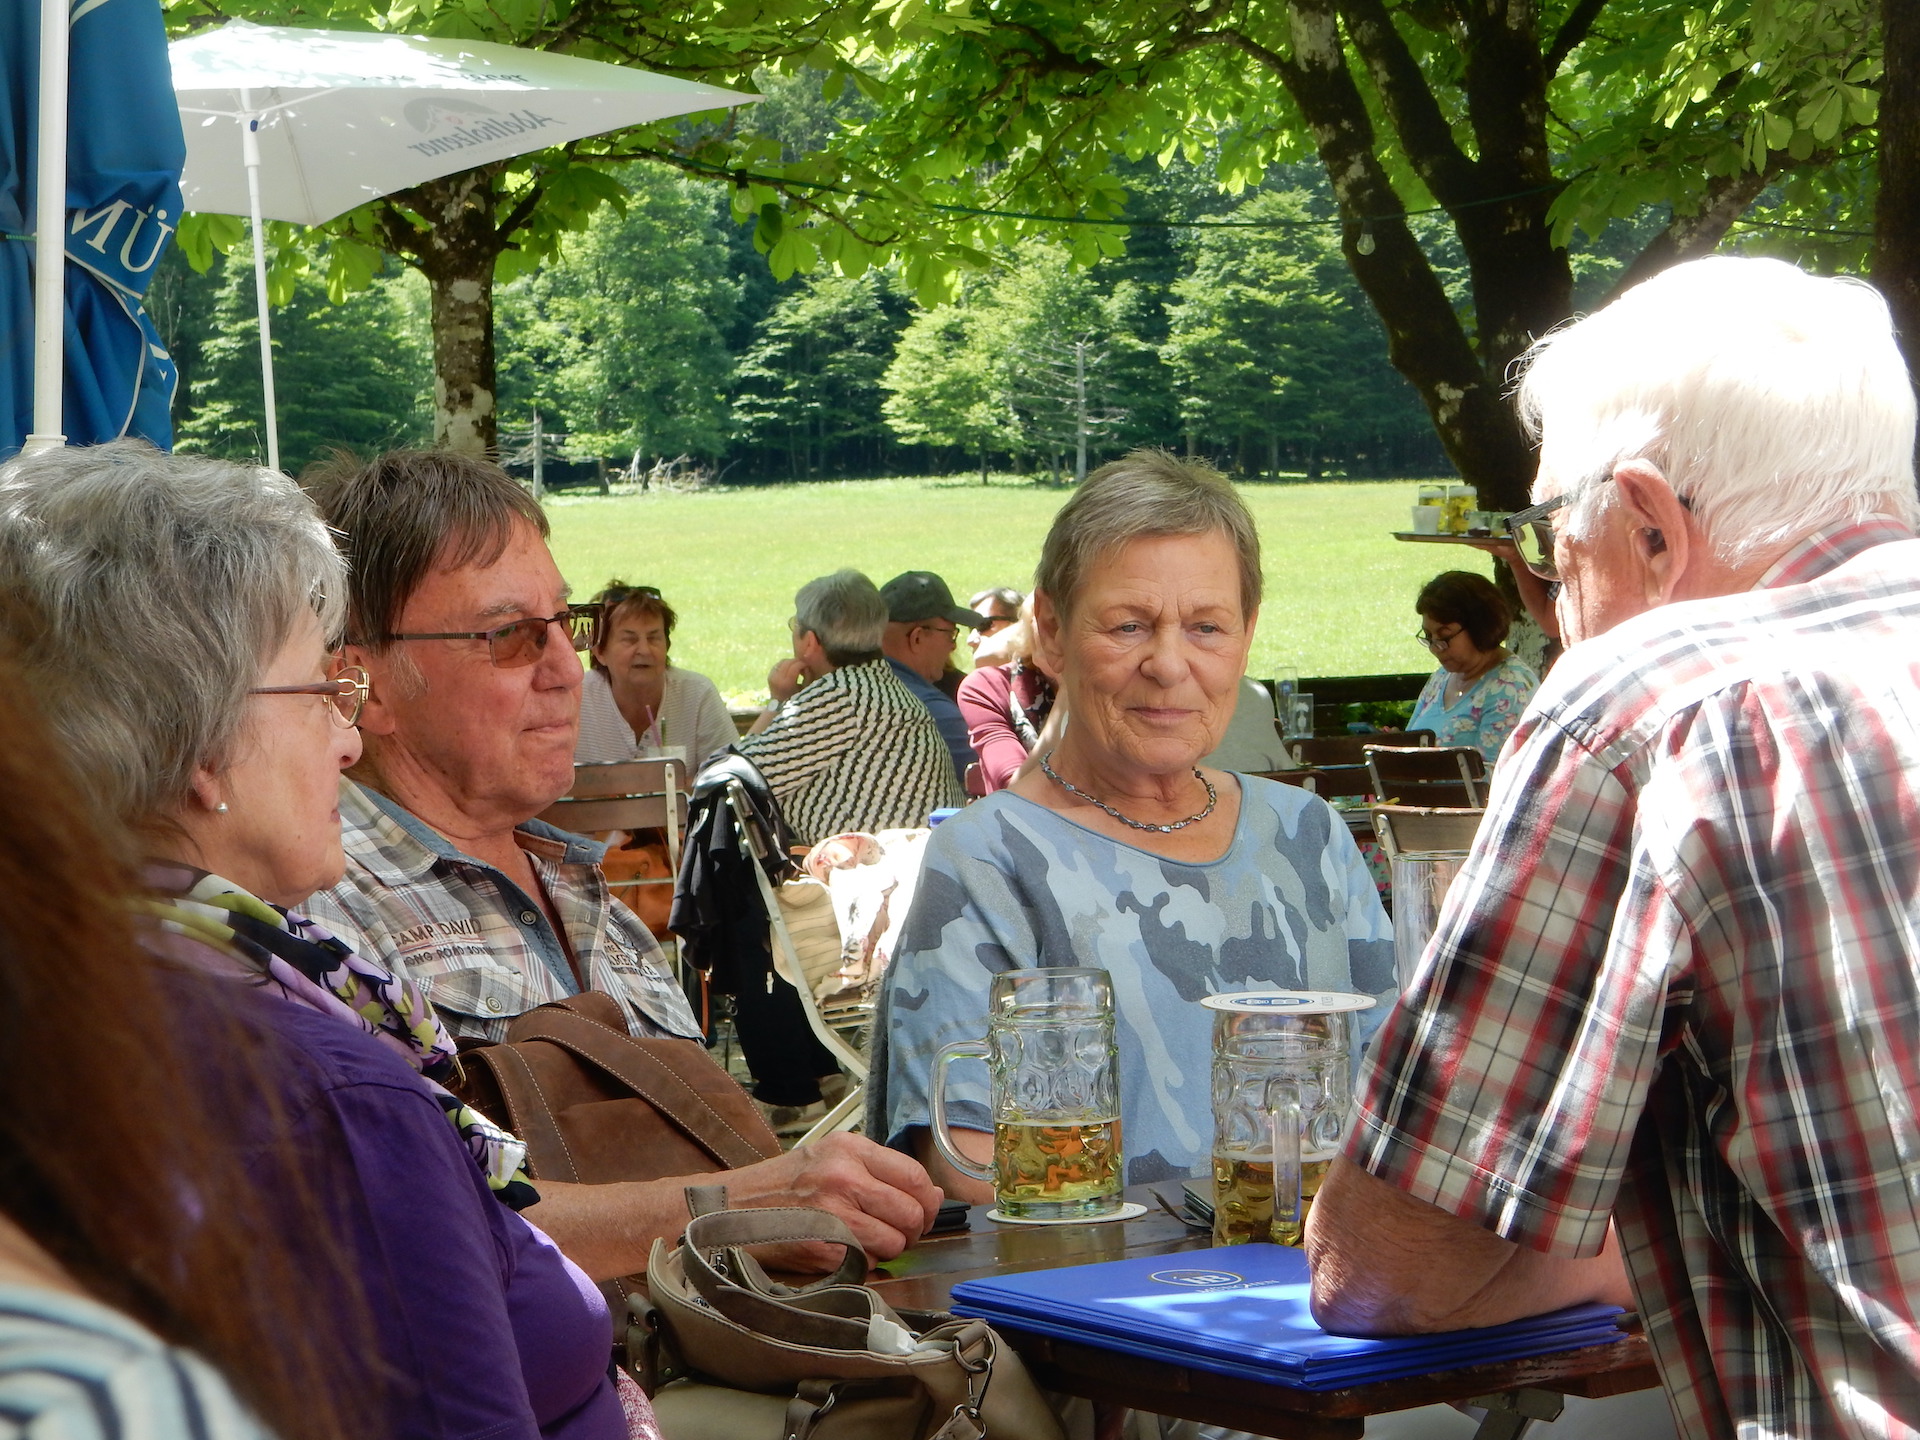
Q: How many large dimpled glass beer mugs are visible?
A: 2